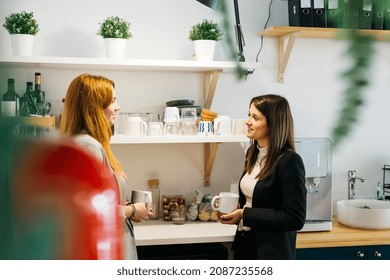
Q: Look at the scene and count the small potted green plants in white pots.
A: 3